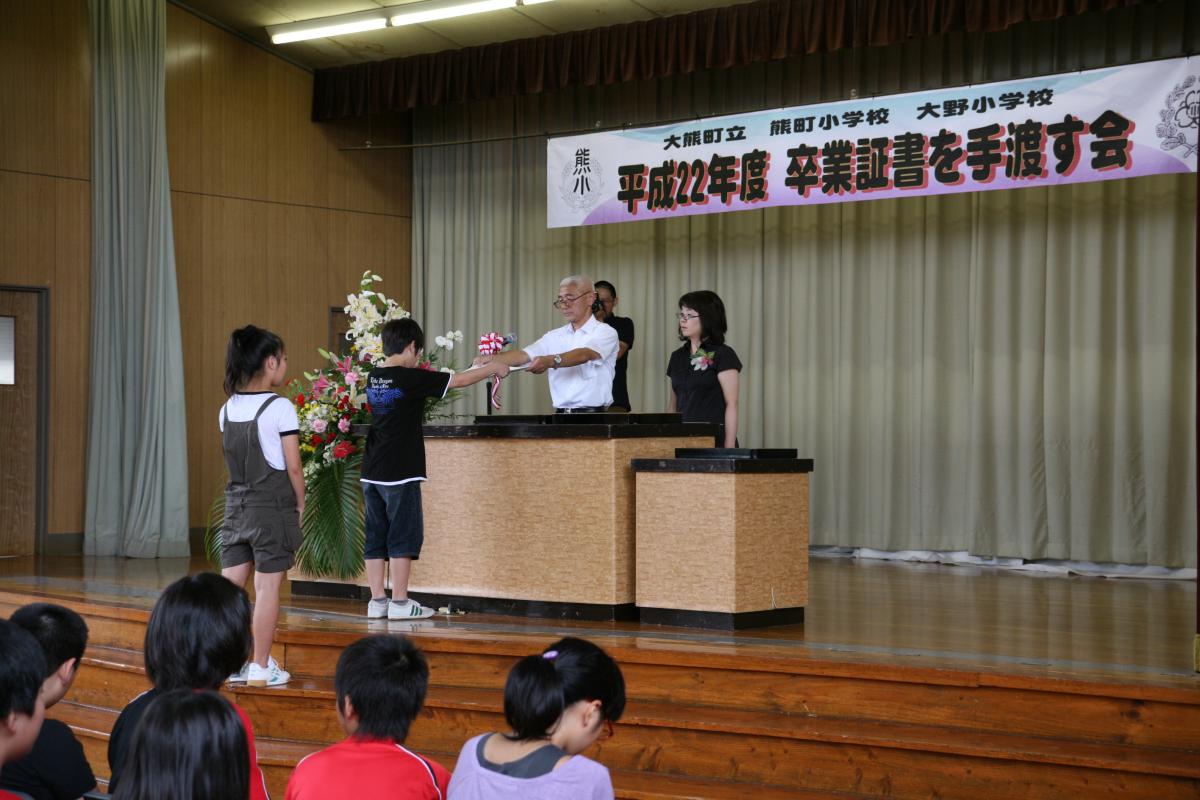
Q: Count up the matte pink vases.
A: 0